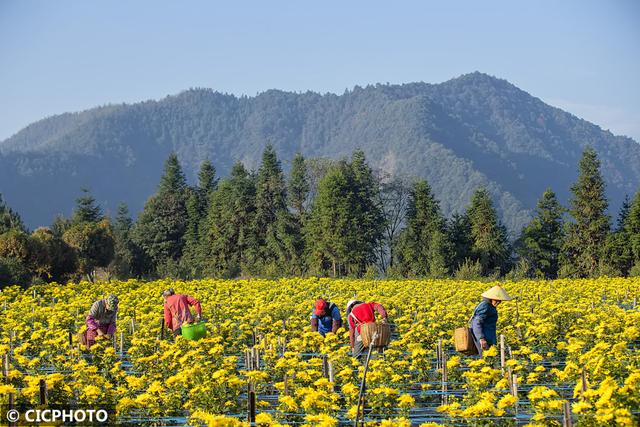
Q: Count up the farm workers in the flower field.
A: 5